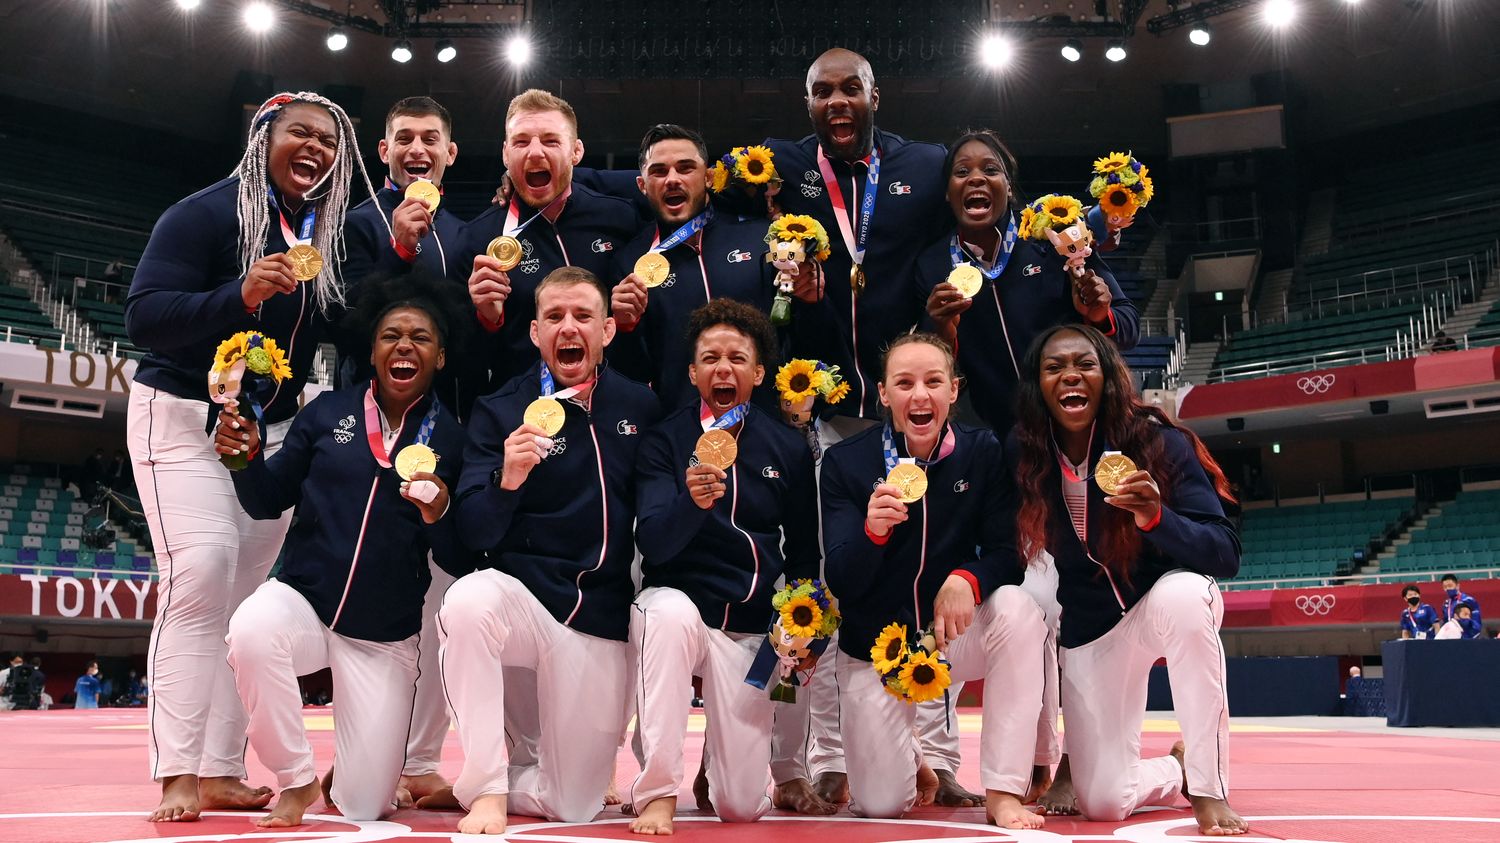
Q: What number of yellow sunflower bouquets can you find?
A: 8